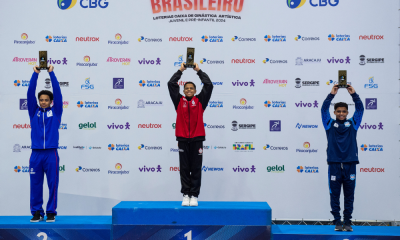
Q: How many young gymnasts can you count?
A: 3